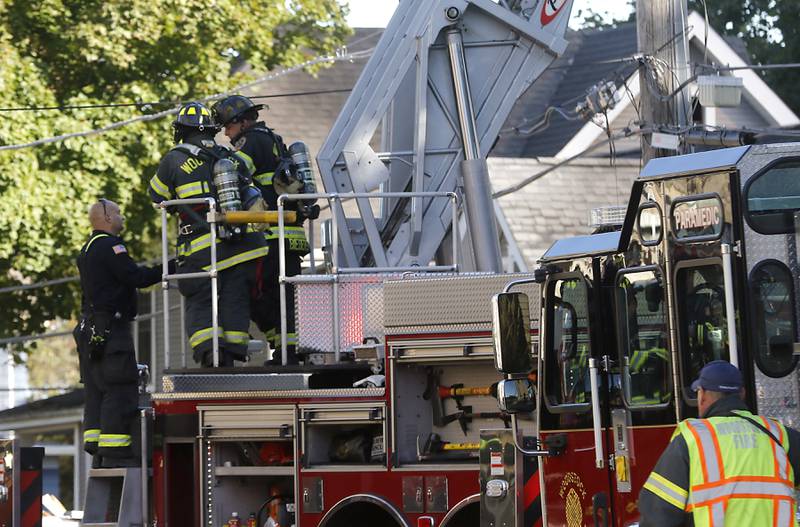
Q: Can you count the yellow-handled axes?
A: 2